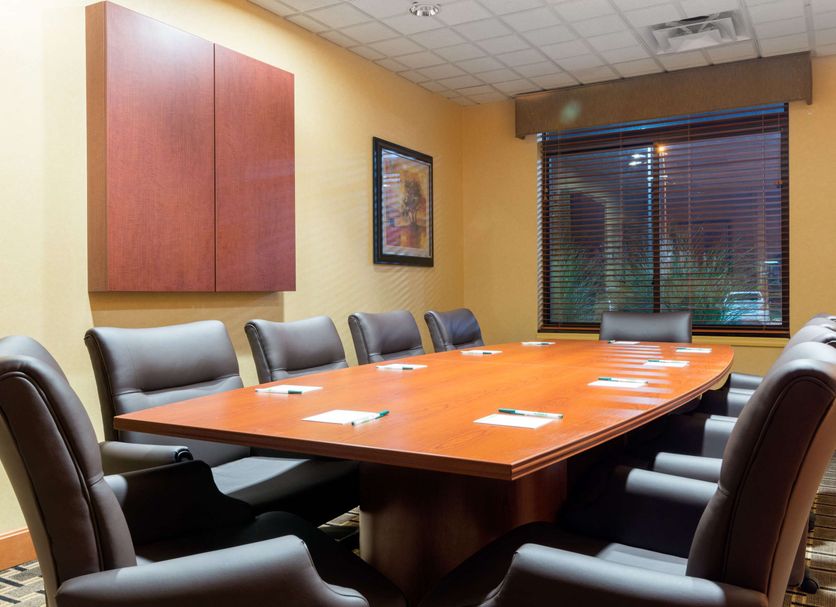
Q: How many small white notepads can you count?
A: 10